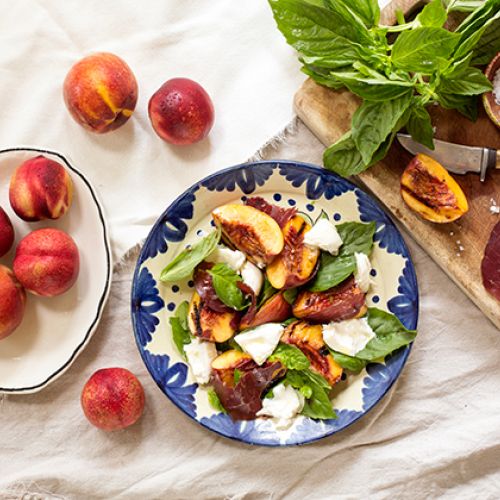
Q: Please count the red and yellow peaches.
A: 7